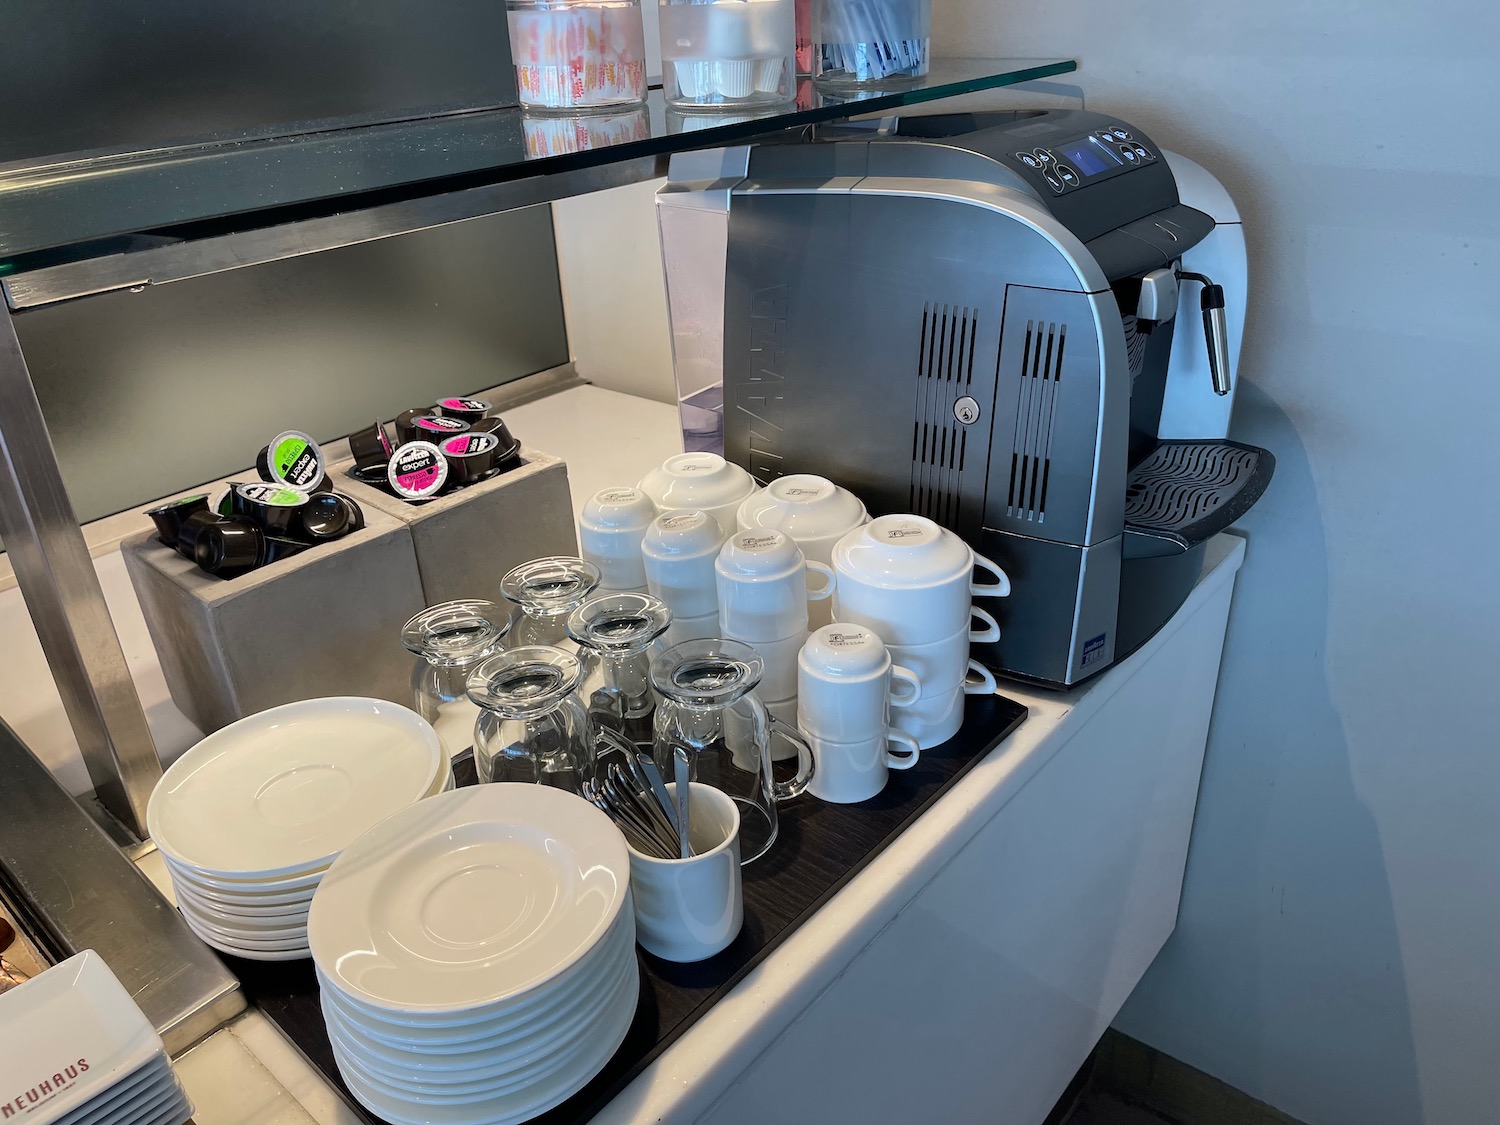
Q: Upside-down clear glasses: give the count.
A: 5